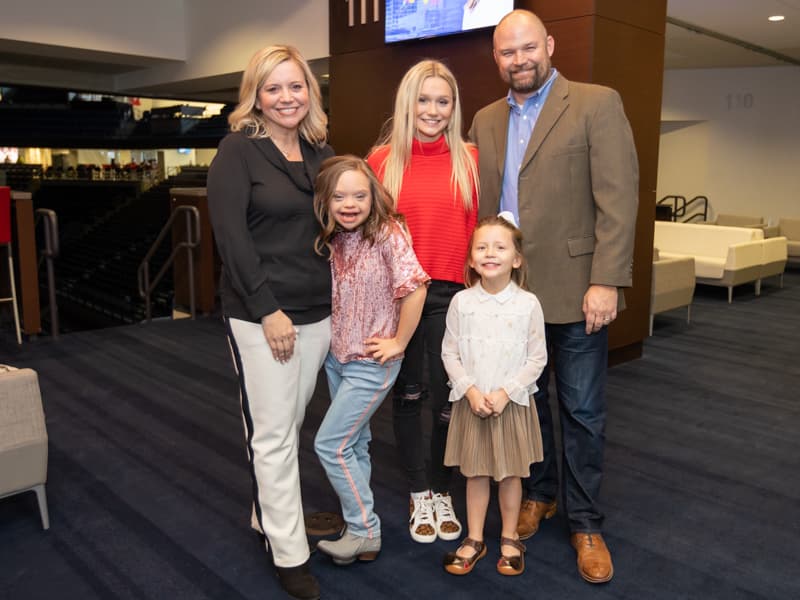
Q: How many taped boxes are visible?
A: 0